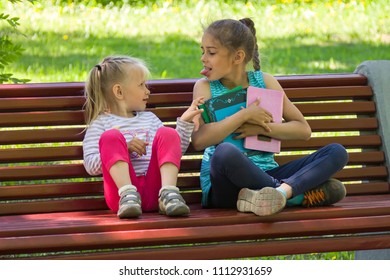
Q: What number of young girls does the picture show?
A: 2